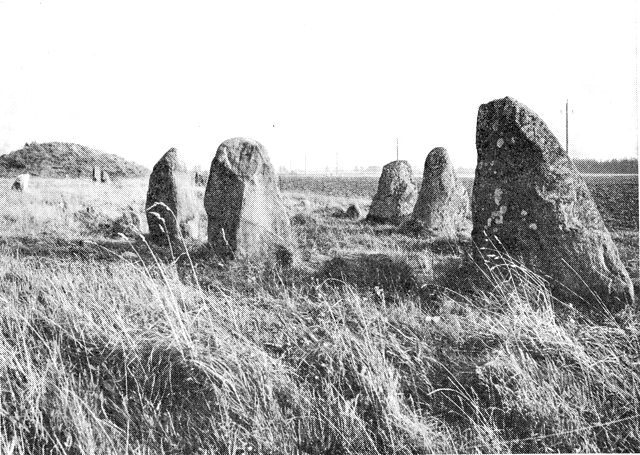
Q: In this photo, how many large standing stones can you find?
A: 5